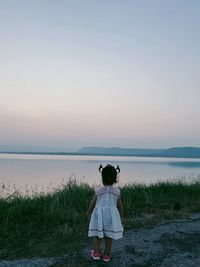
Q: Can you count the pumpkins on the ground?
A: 0